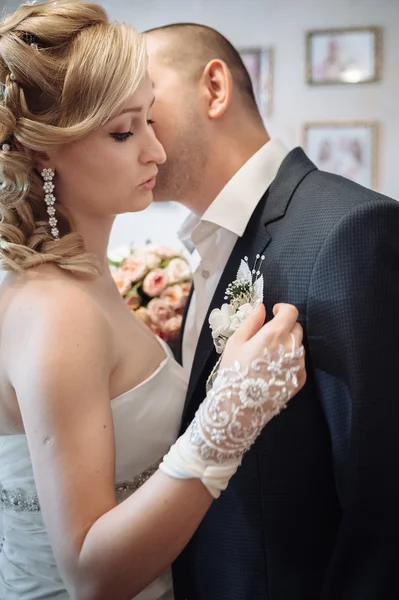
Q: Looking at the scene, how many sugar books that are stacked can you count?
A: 0